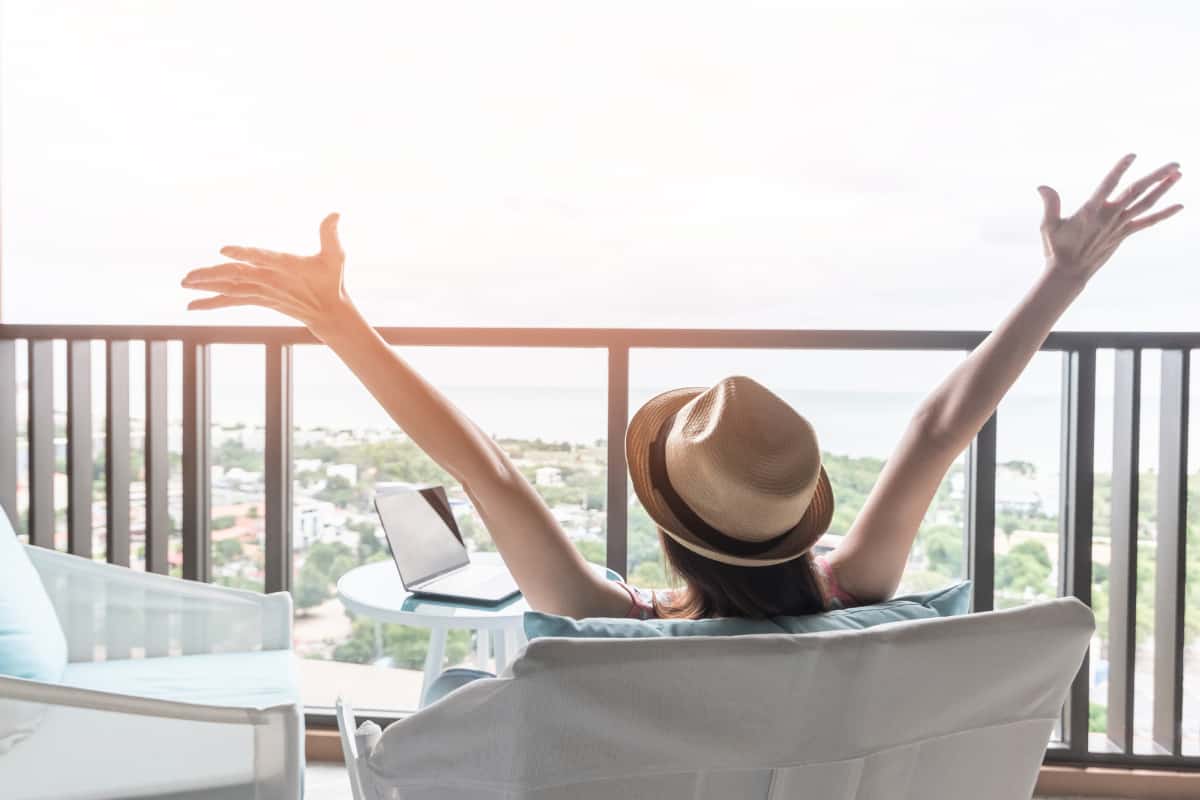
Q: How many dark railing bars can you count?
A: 12